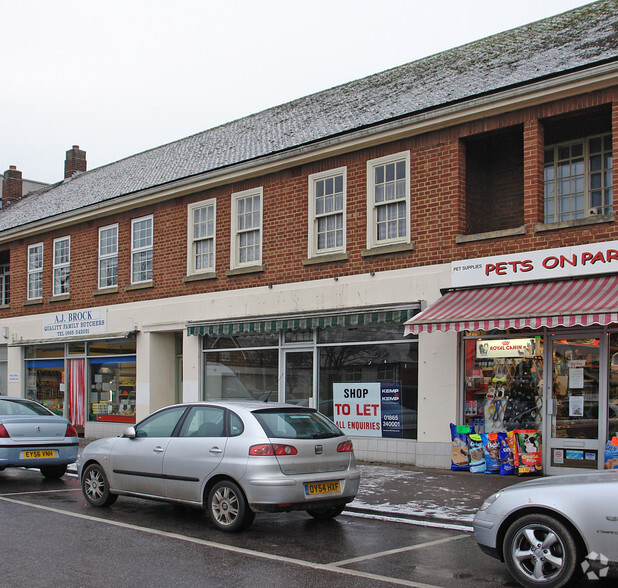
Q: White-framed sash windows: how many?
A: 8